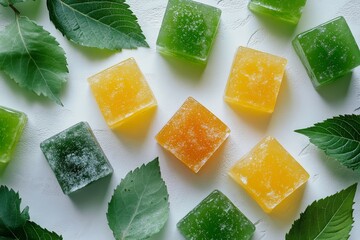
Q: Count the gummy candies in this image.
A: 10